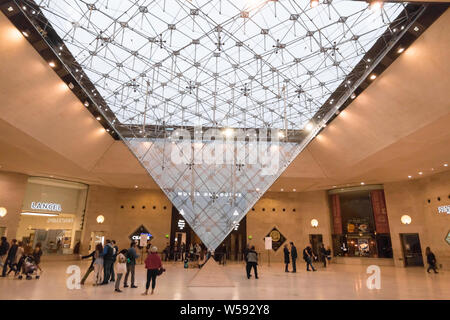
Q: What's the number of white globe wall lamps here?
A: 4